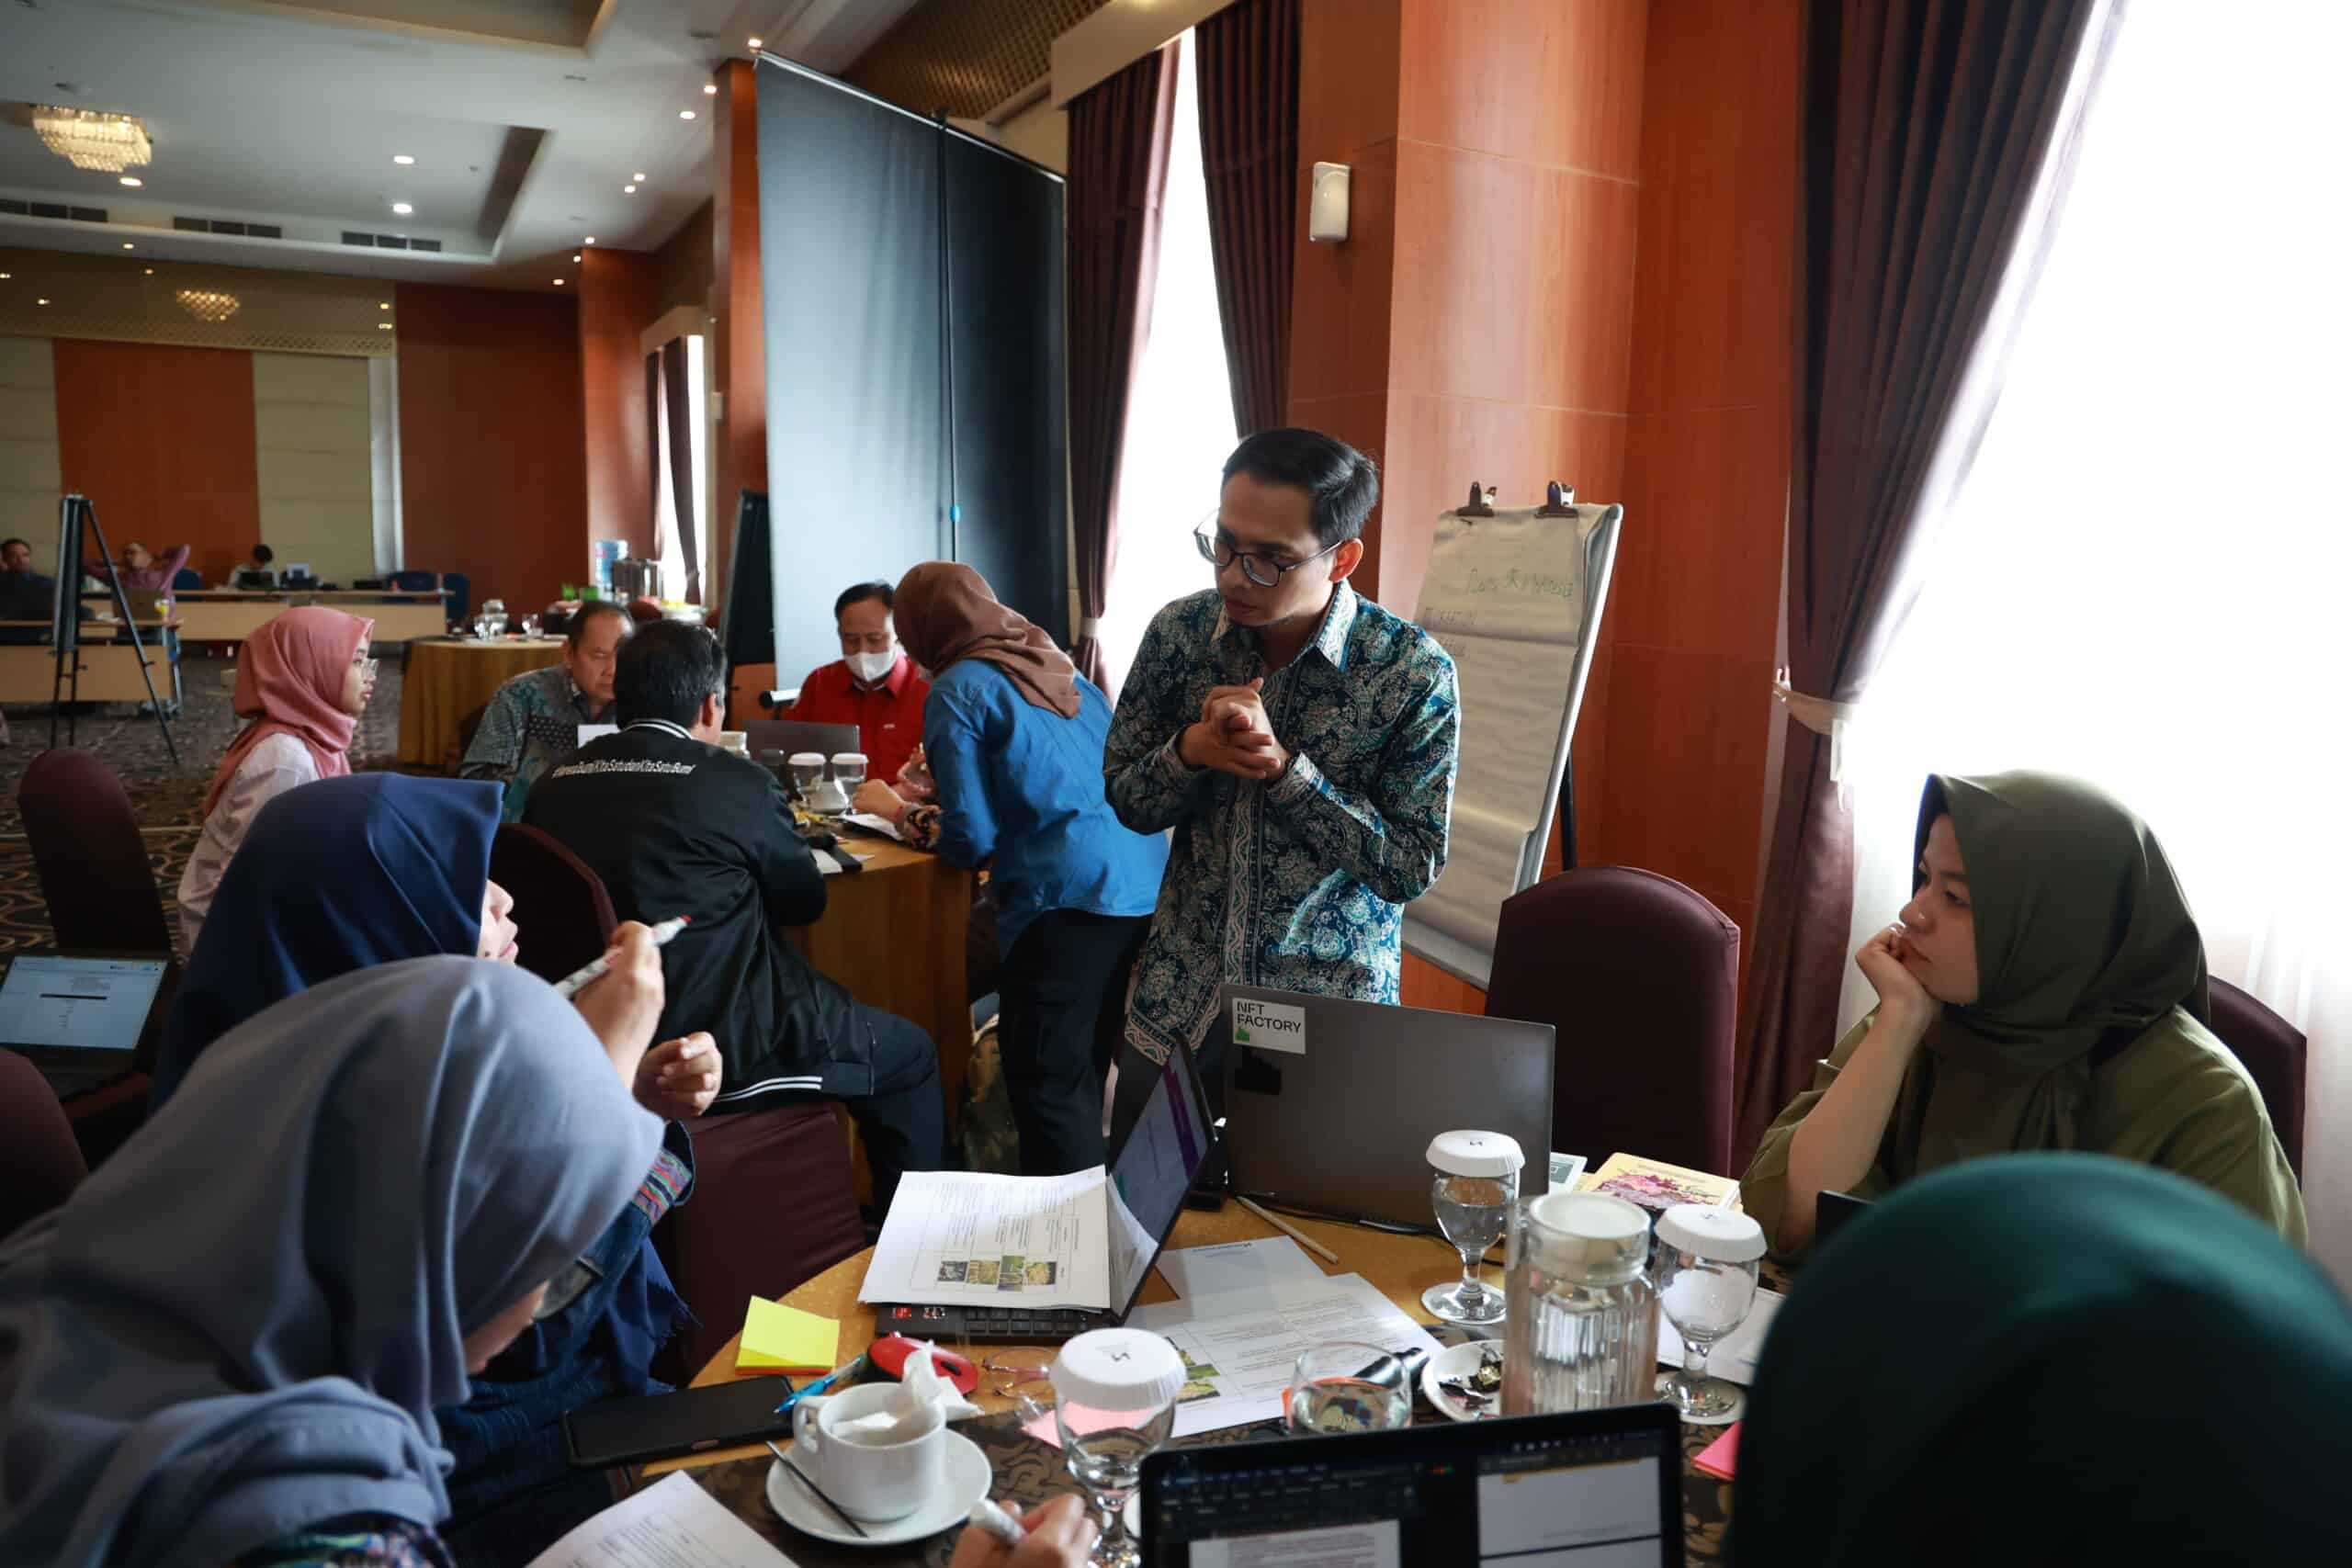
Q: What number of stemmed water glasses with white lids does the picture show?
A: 5